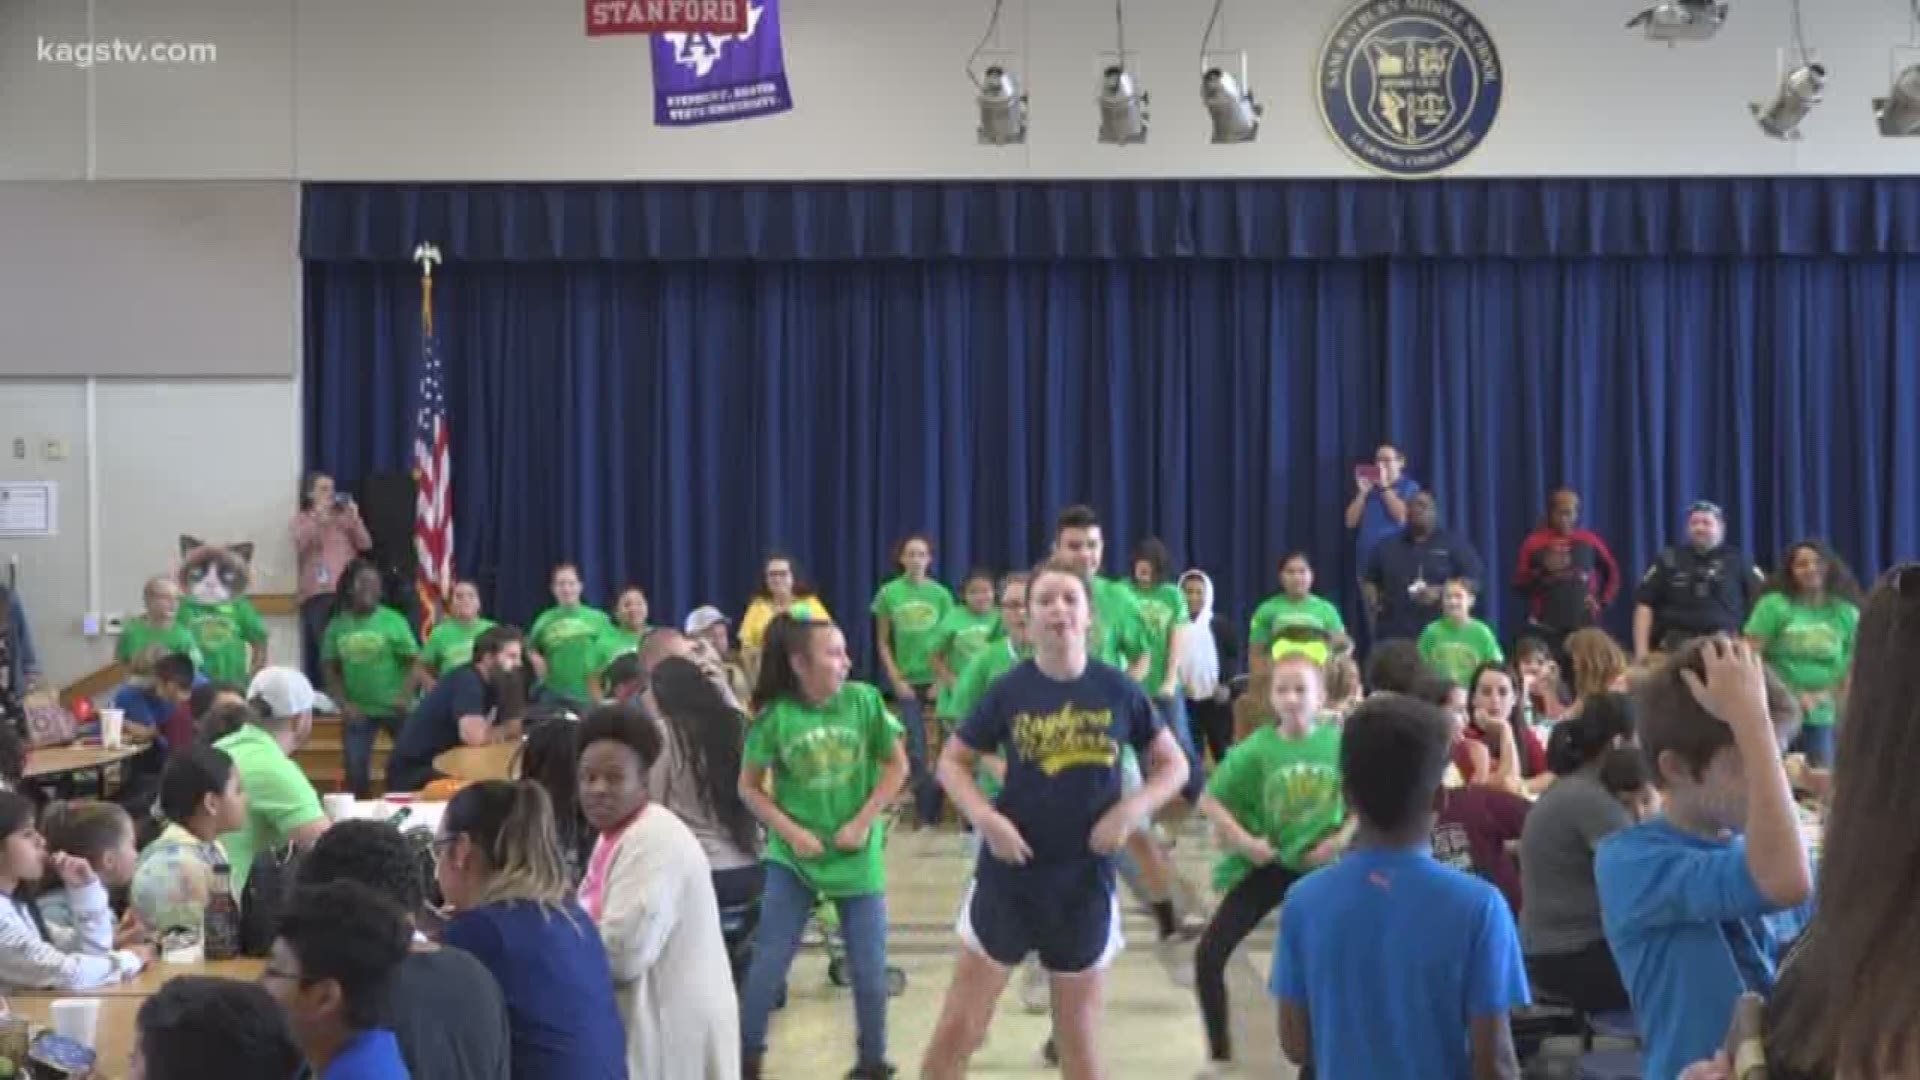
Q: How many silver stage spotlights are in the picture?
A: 6